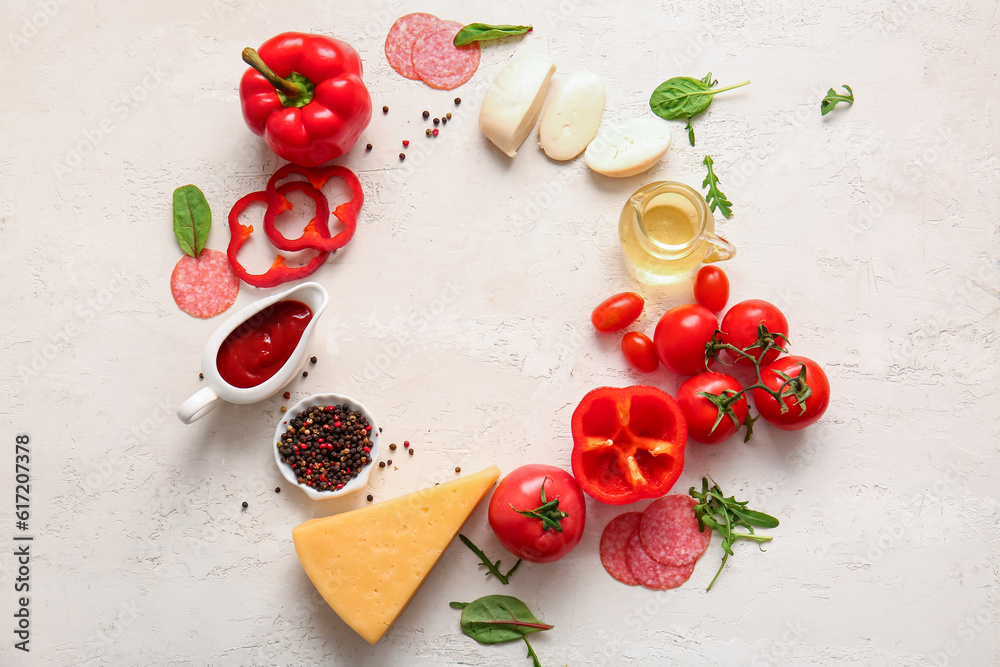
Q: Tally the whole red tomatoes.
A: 8